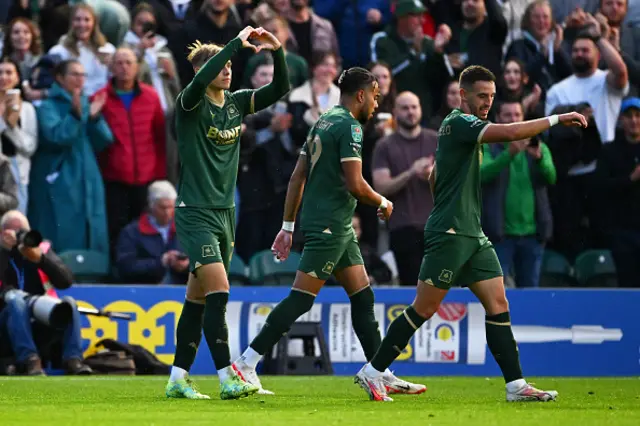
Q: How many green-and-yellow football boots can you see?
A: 2